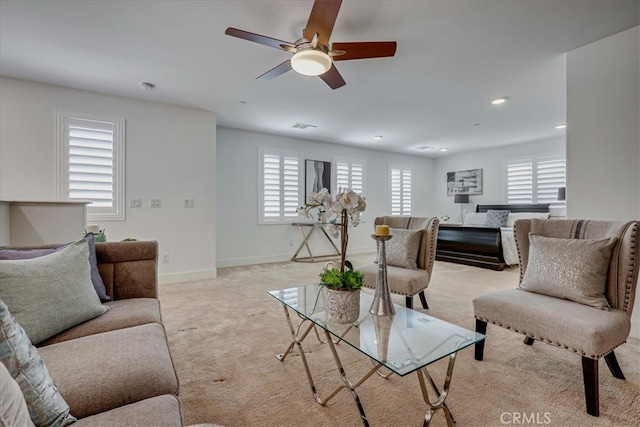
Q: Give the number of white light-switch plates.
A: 3